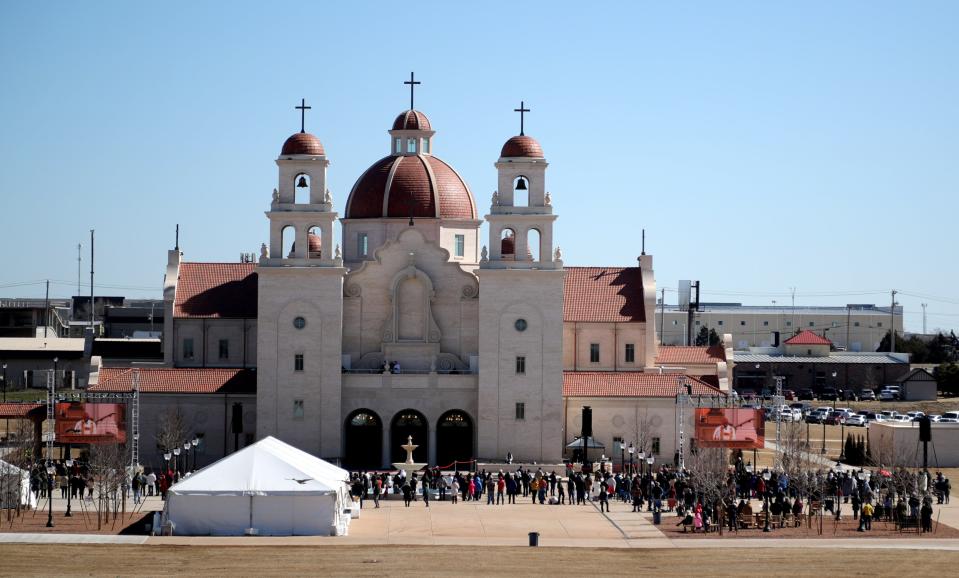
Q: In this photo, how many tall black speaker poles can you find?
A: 3